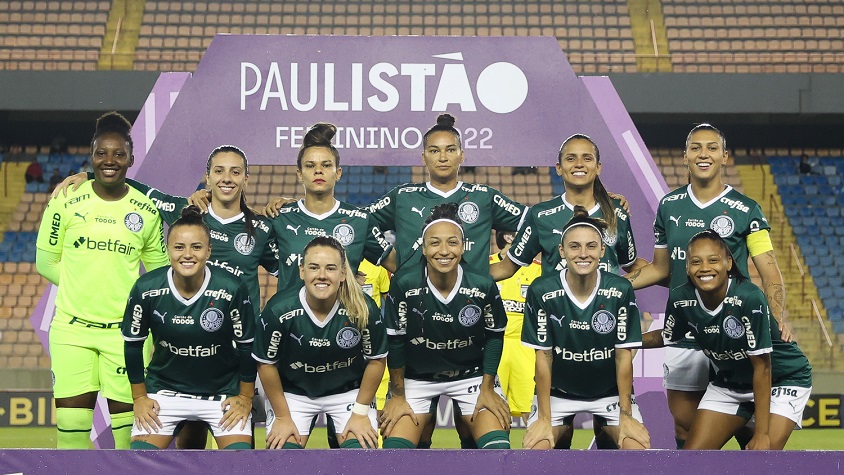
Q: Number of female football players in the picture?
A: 11